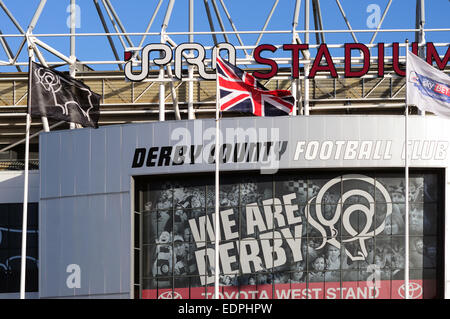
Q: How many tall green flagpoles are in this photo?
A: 0